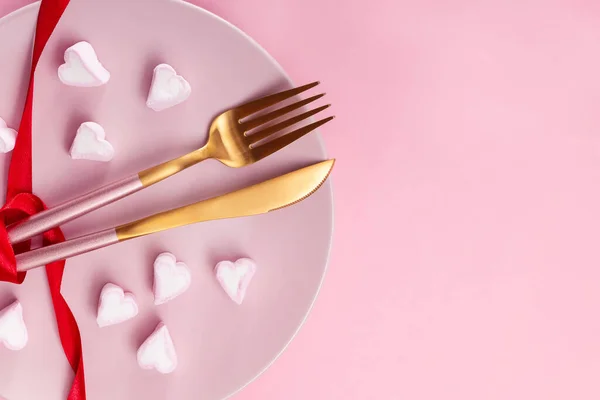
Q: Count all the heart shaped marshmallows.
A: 9